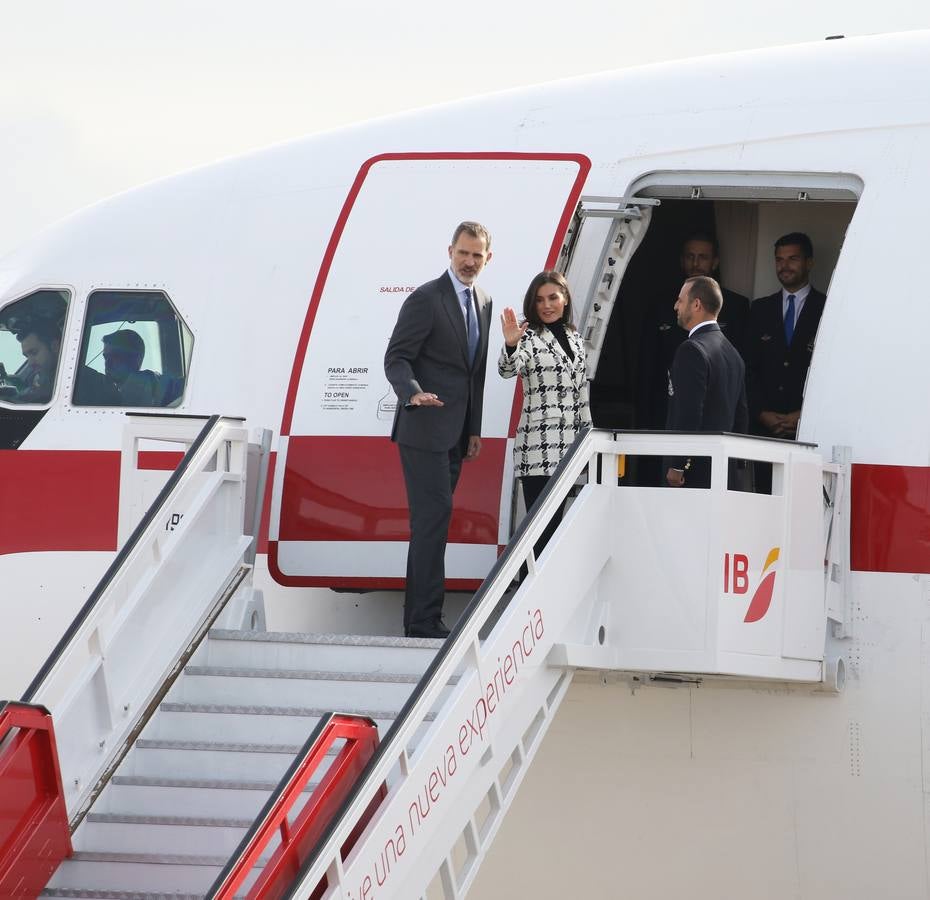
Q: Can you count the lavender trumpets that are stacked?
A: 0